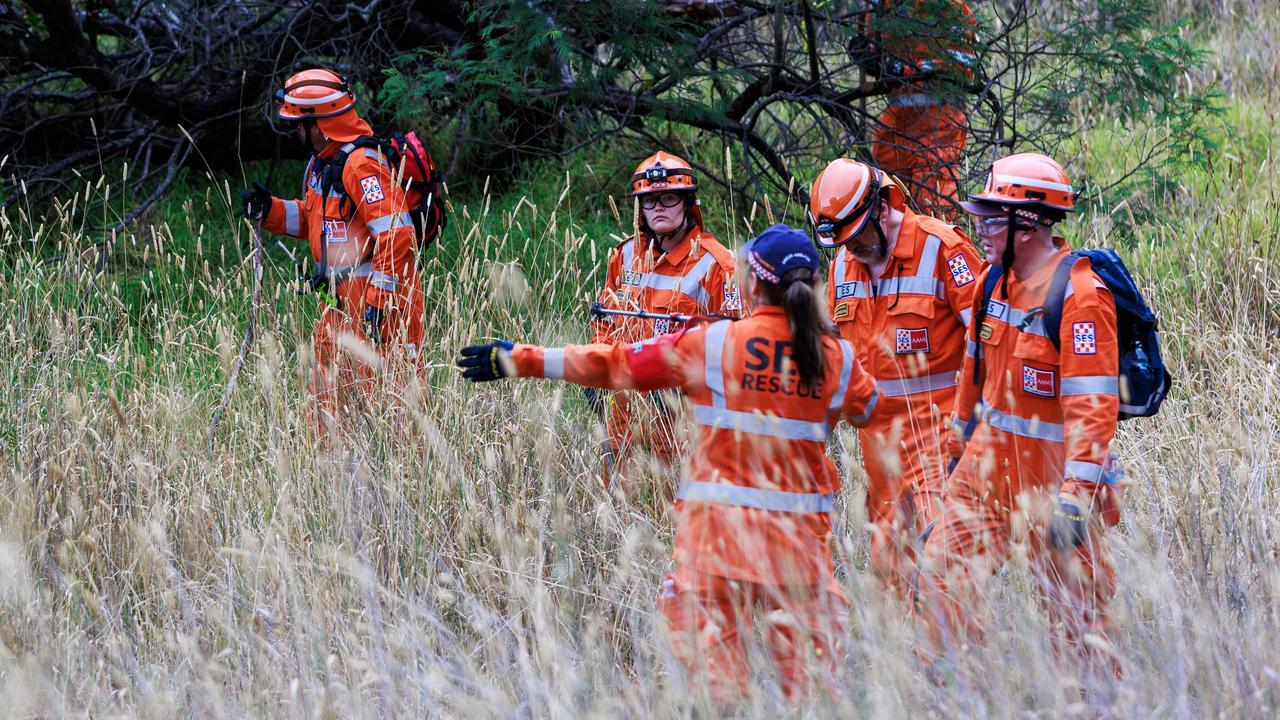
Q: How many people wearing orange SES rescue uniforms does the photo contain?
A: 6